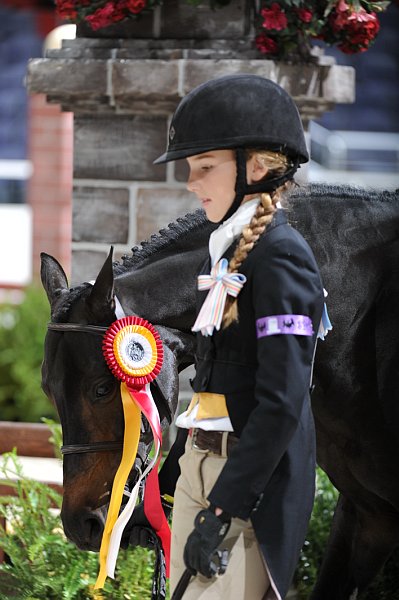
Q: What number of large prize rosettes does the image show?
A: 1